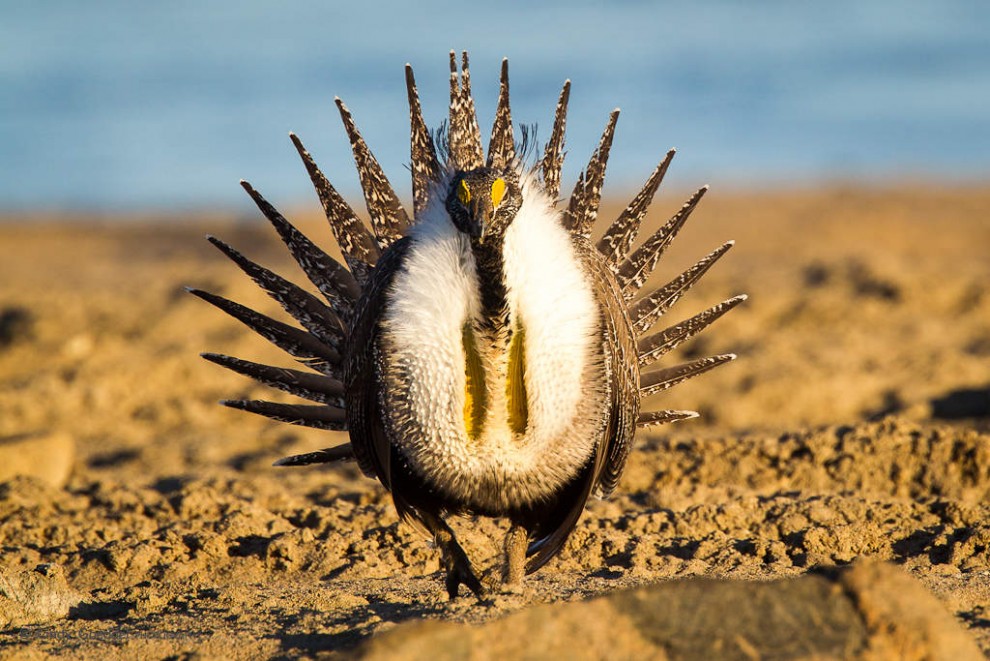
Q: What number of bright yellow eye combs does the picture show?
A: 2